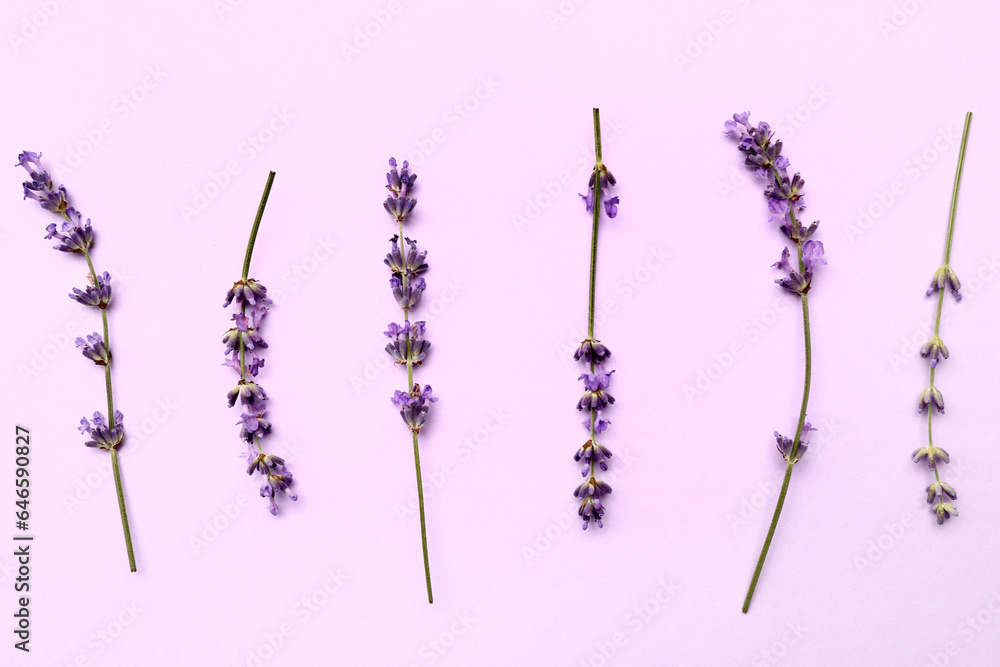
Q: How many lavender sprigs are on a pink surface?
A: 6